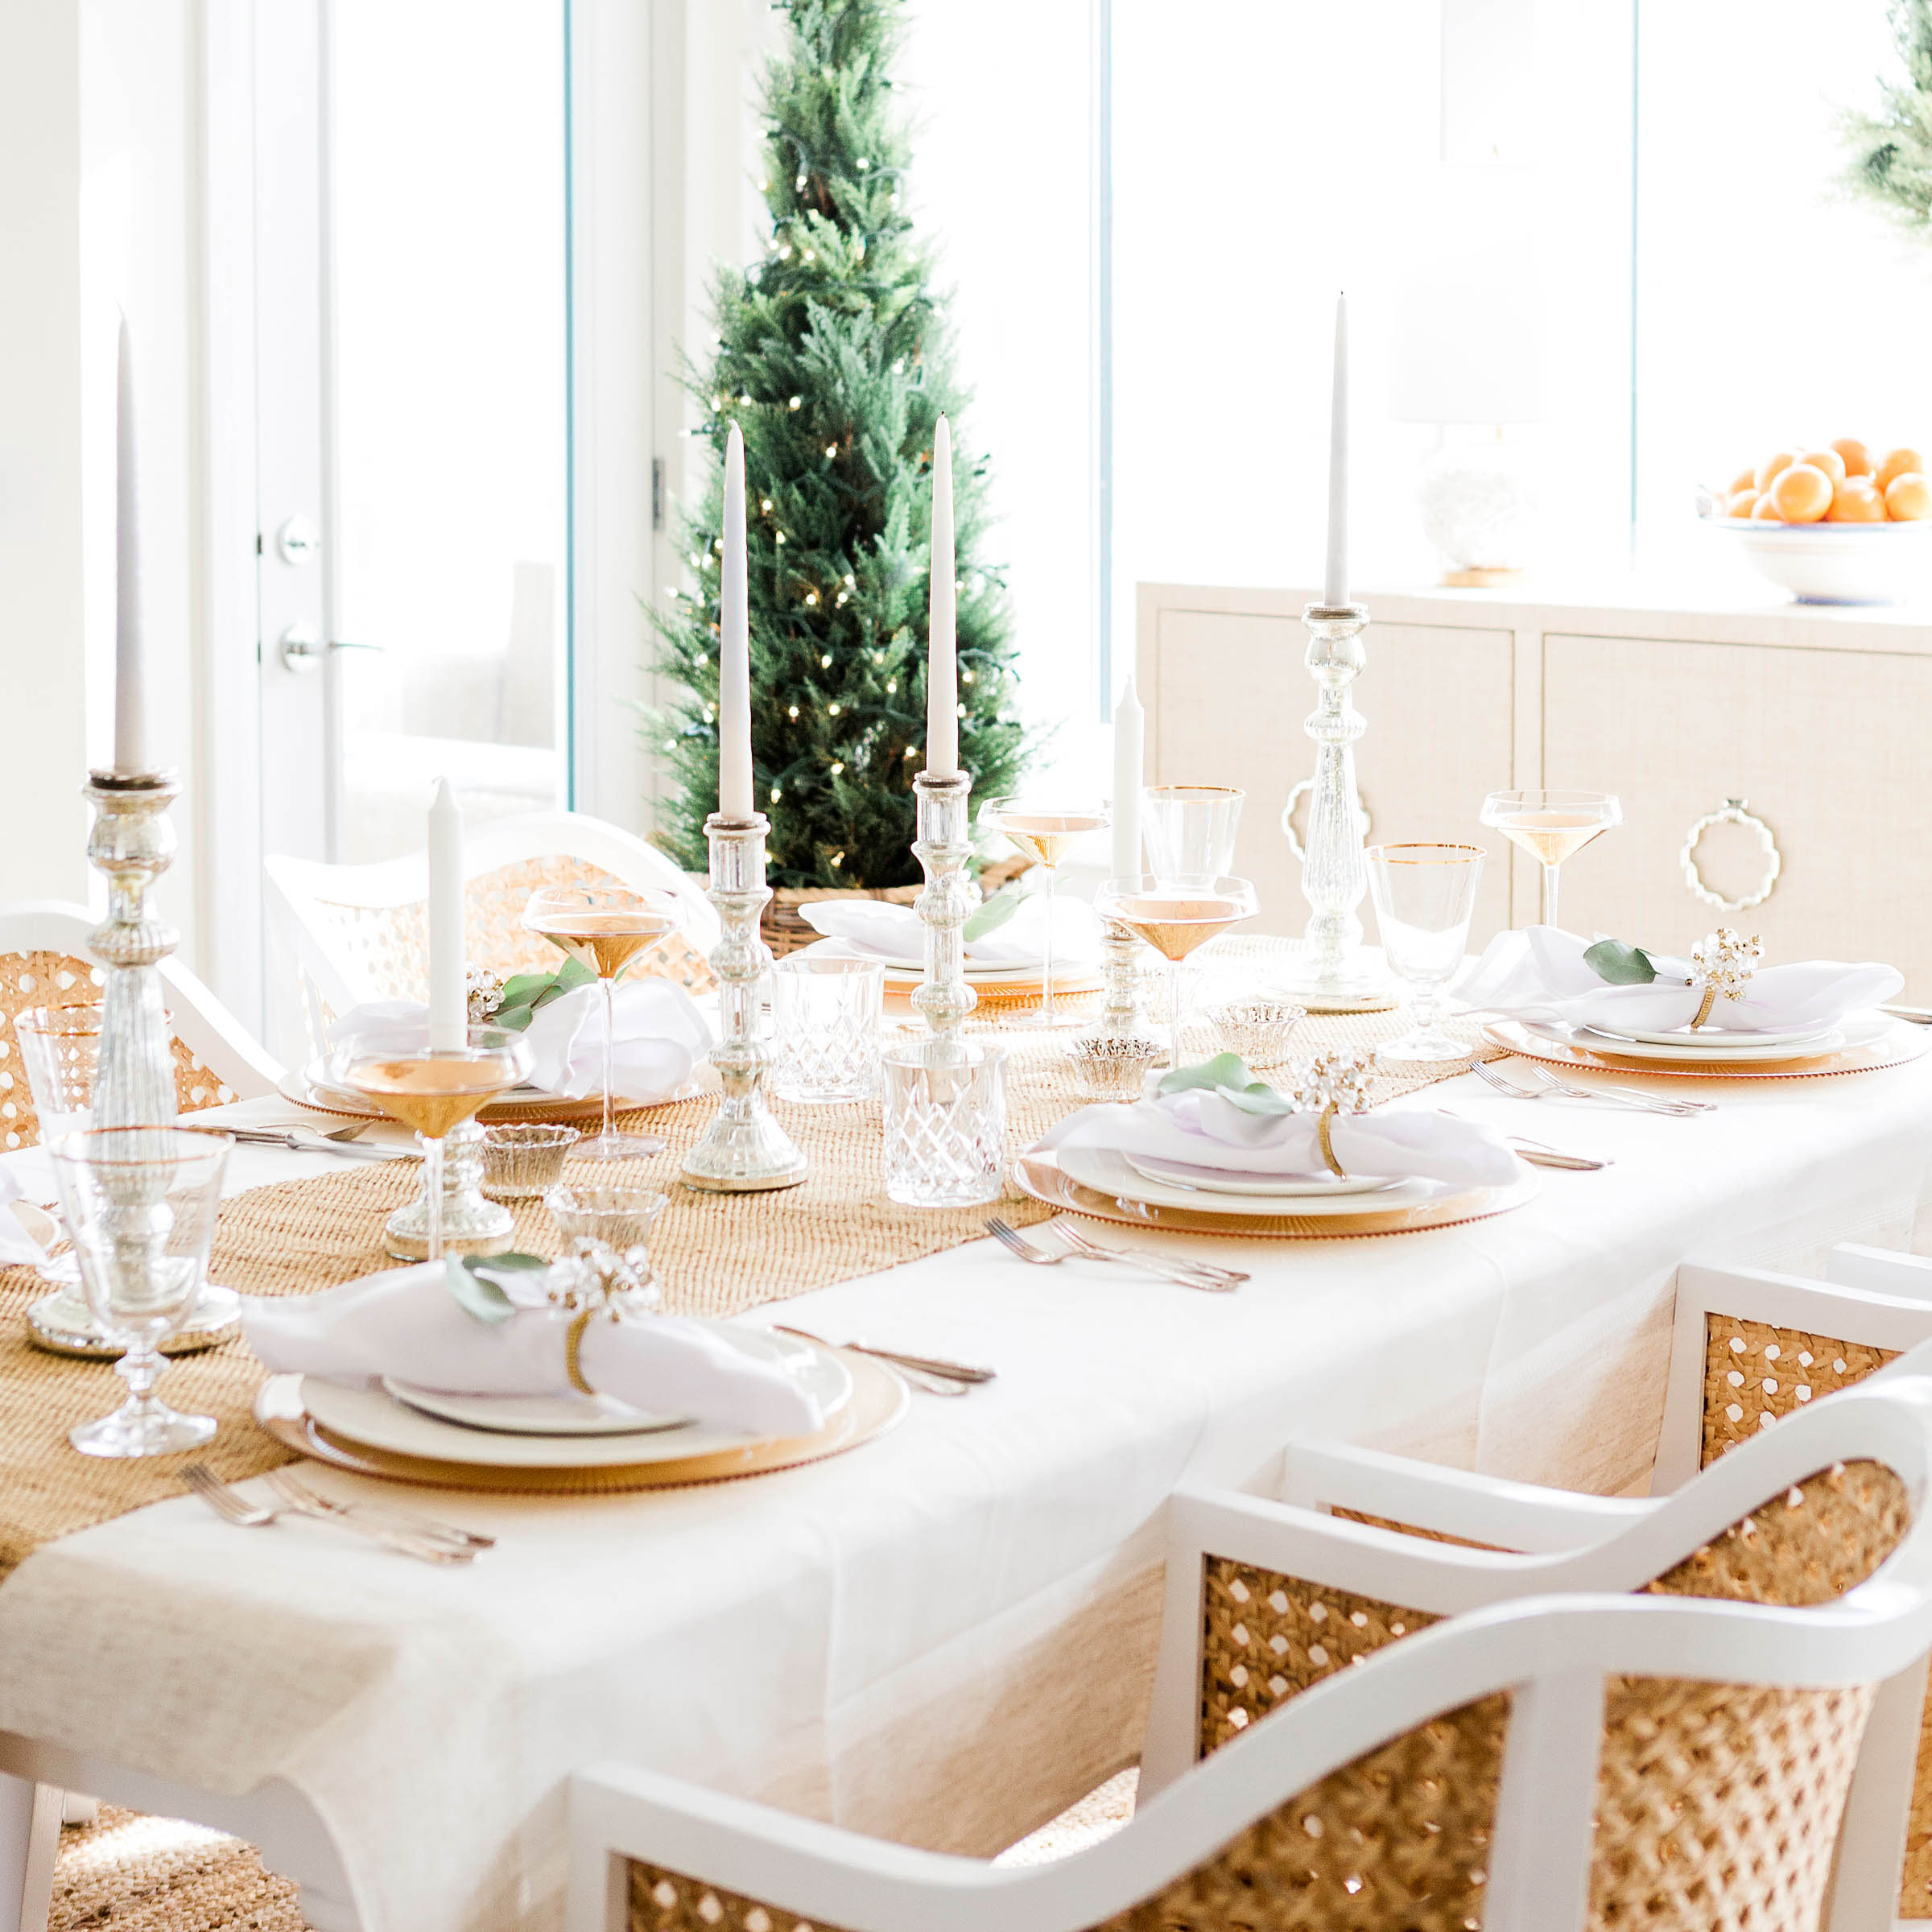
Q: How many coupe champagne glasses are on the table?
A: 5